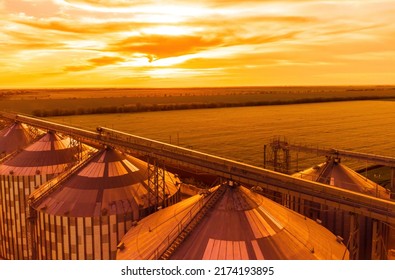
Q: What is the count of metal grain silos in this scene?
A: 5